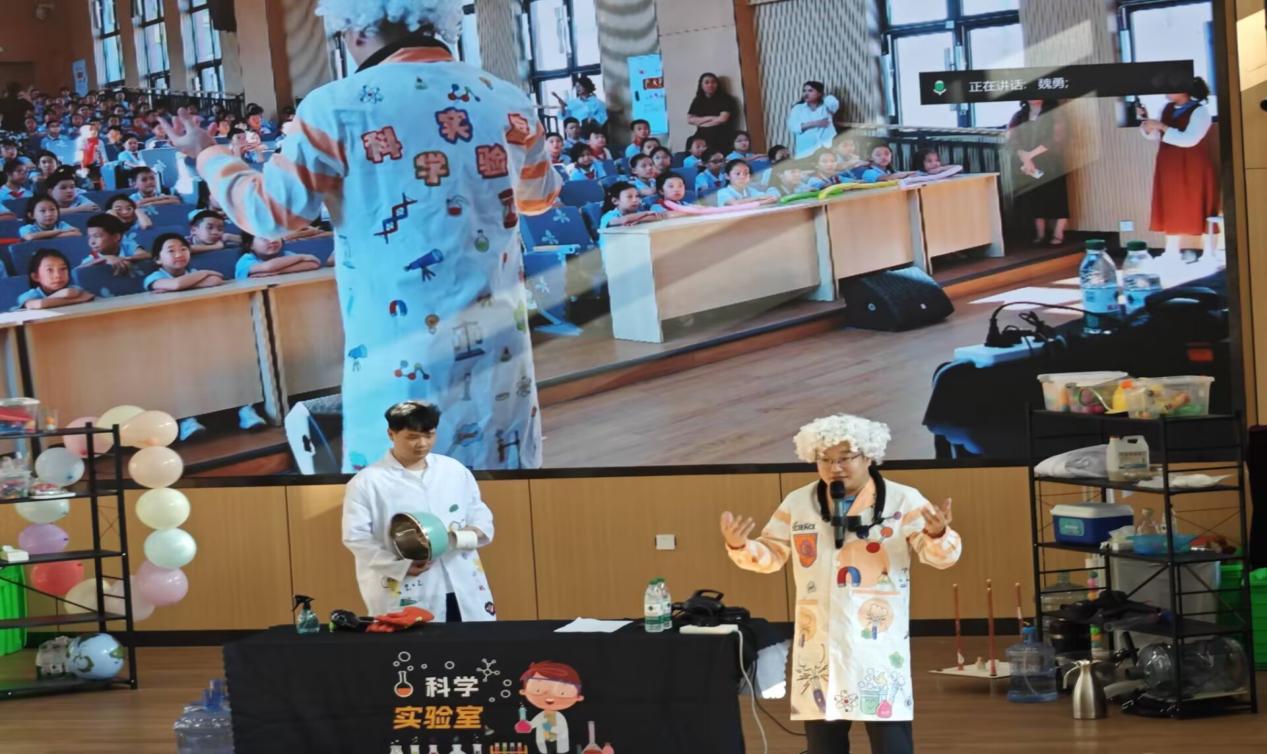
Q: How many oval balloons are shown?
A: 13